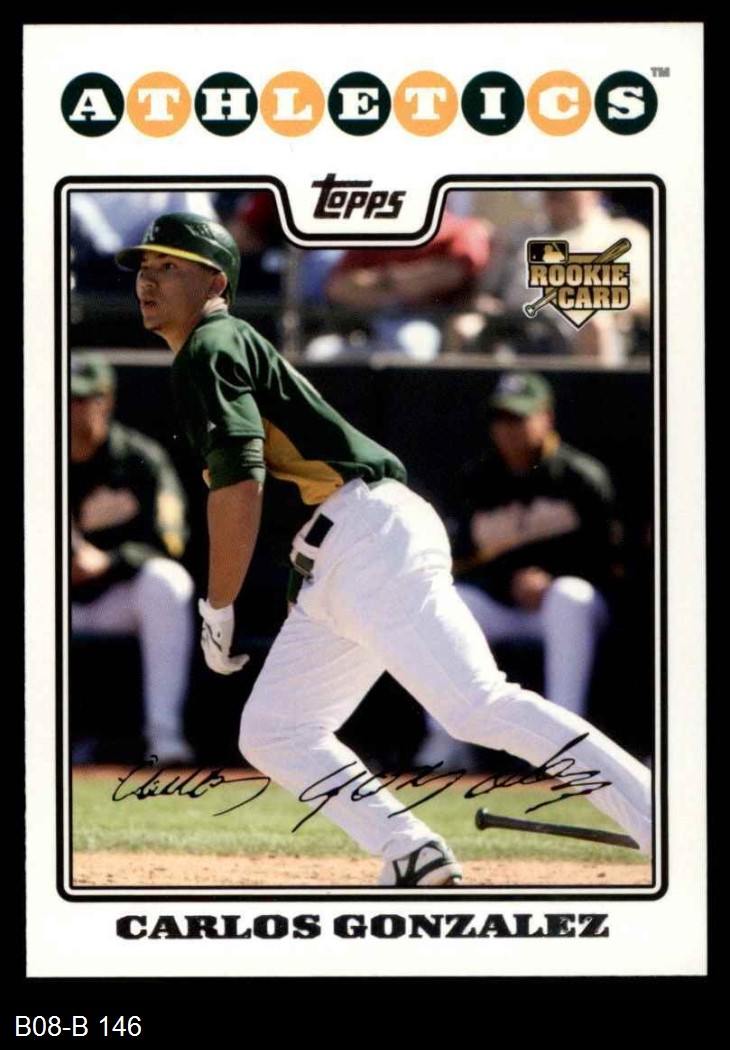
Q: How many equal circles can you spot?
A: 9